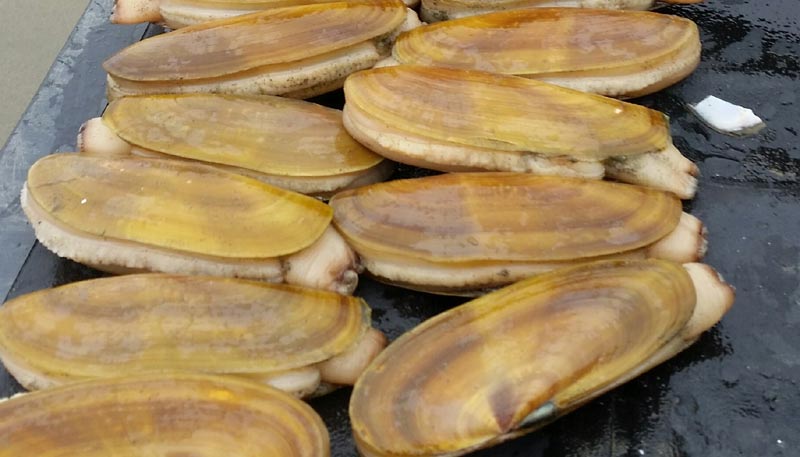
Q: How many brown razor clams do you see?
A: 11